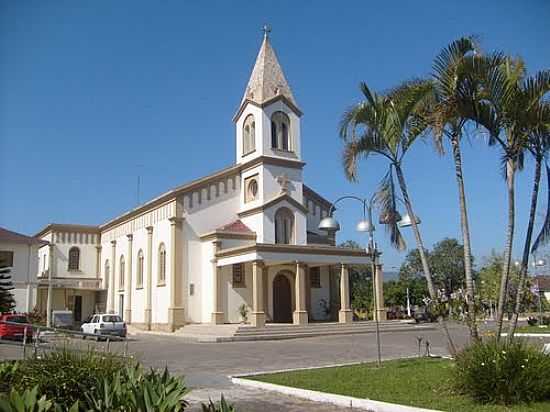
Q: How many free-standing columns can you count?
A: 4